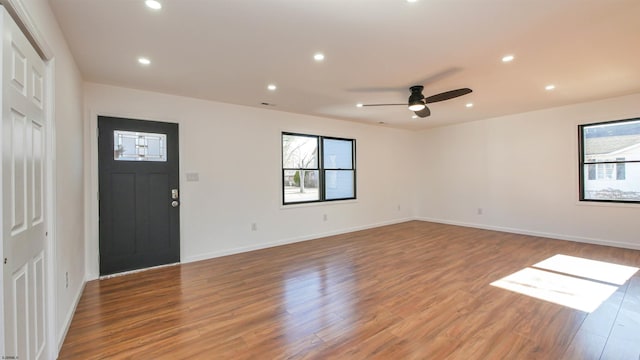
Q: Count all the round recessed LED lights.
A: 10